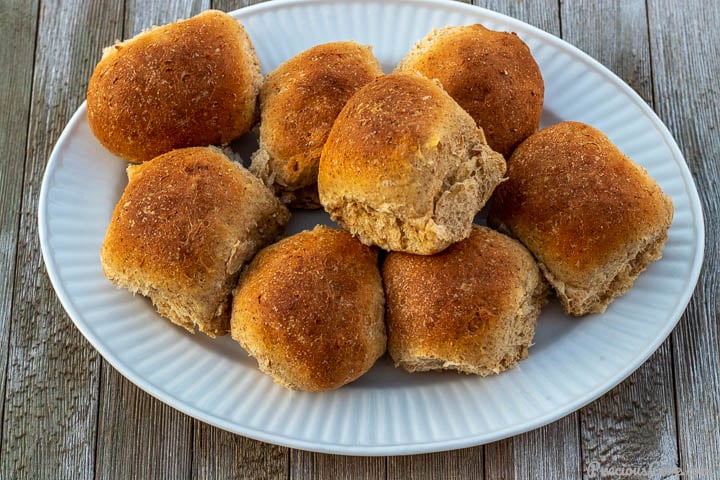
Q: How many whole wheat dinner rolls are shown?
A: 8